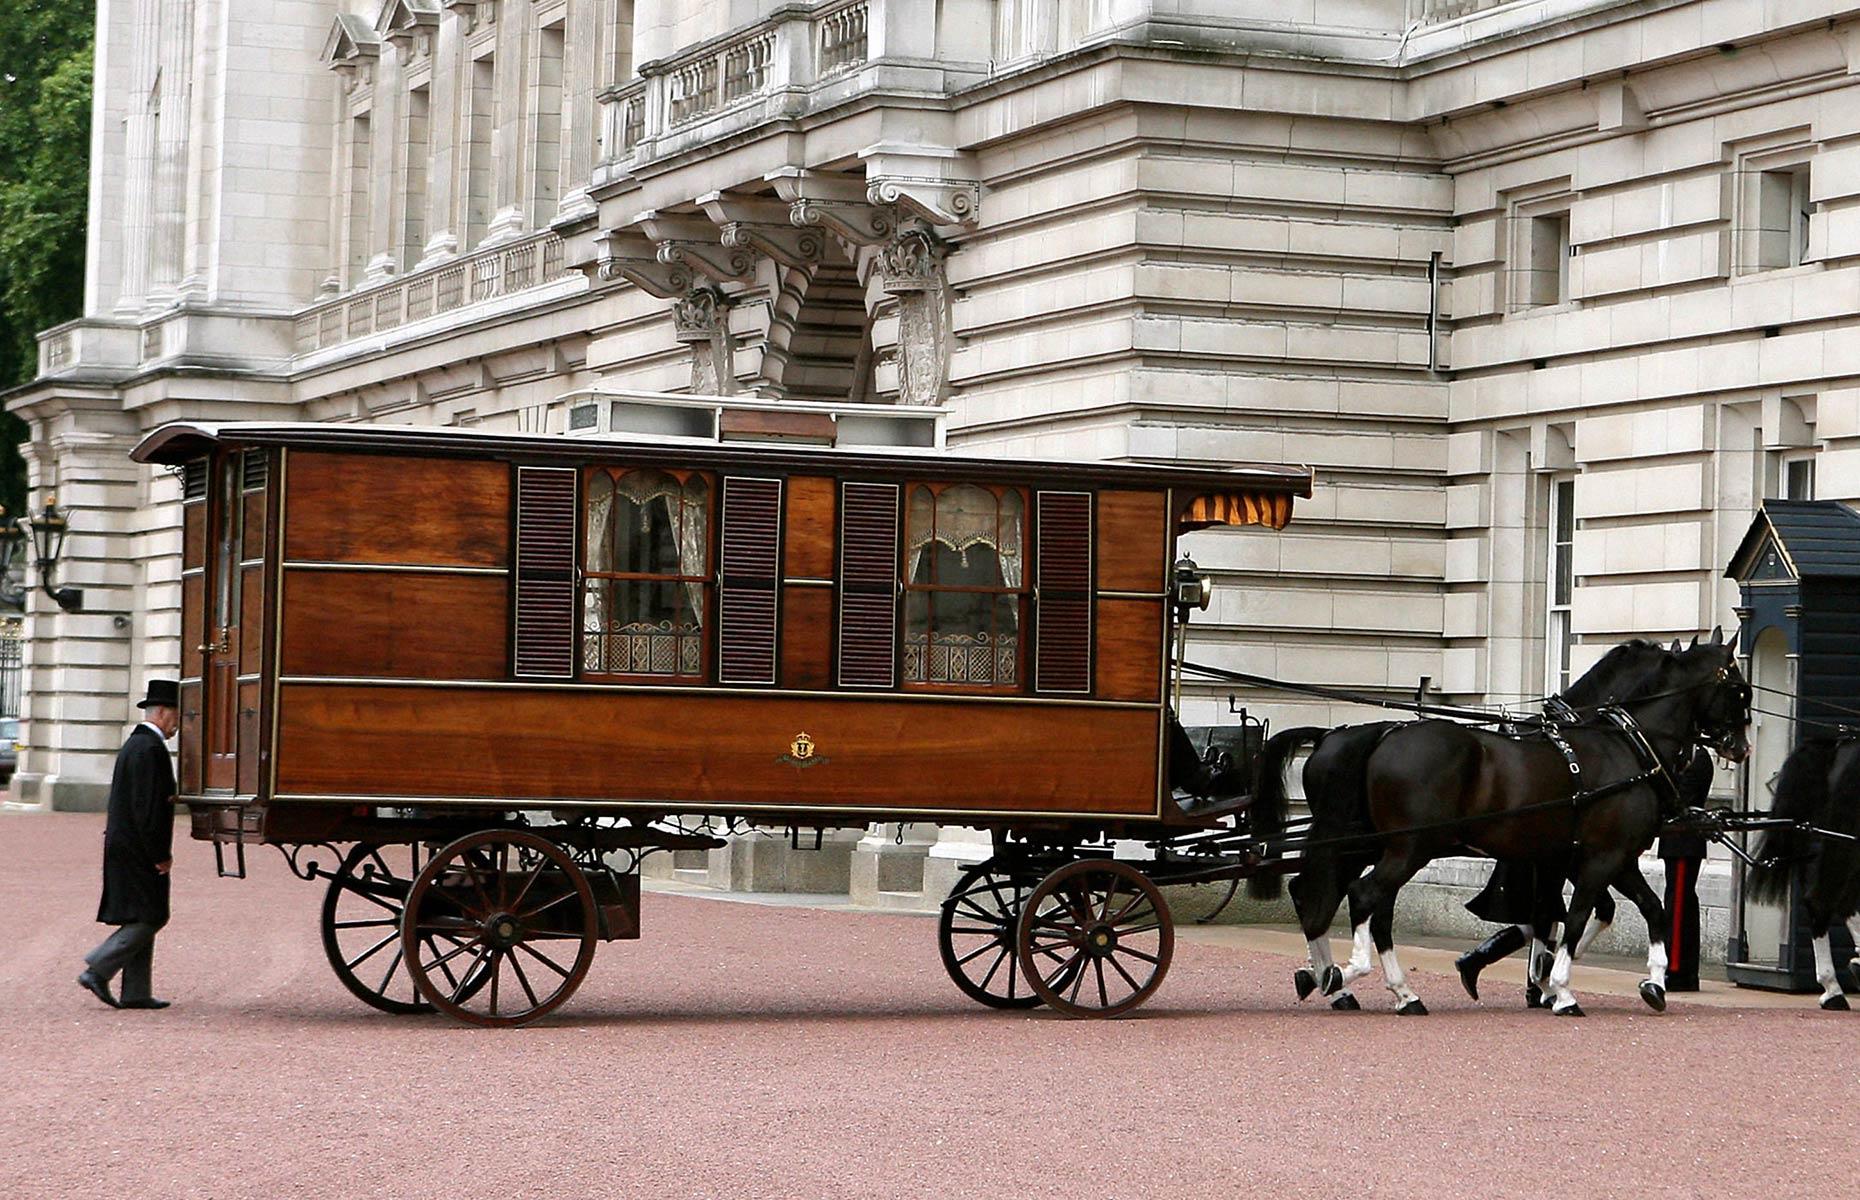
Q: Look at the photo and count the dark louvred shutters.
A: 4